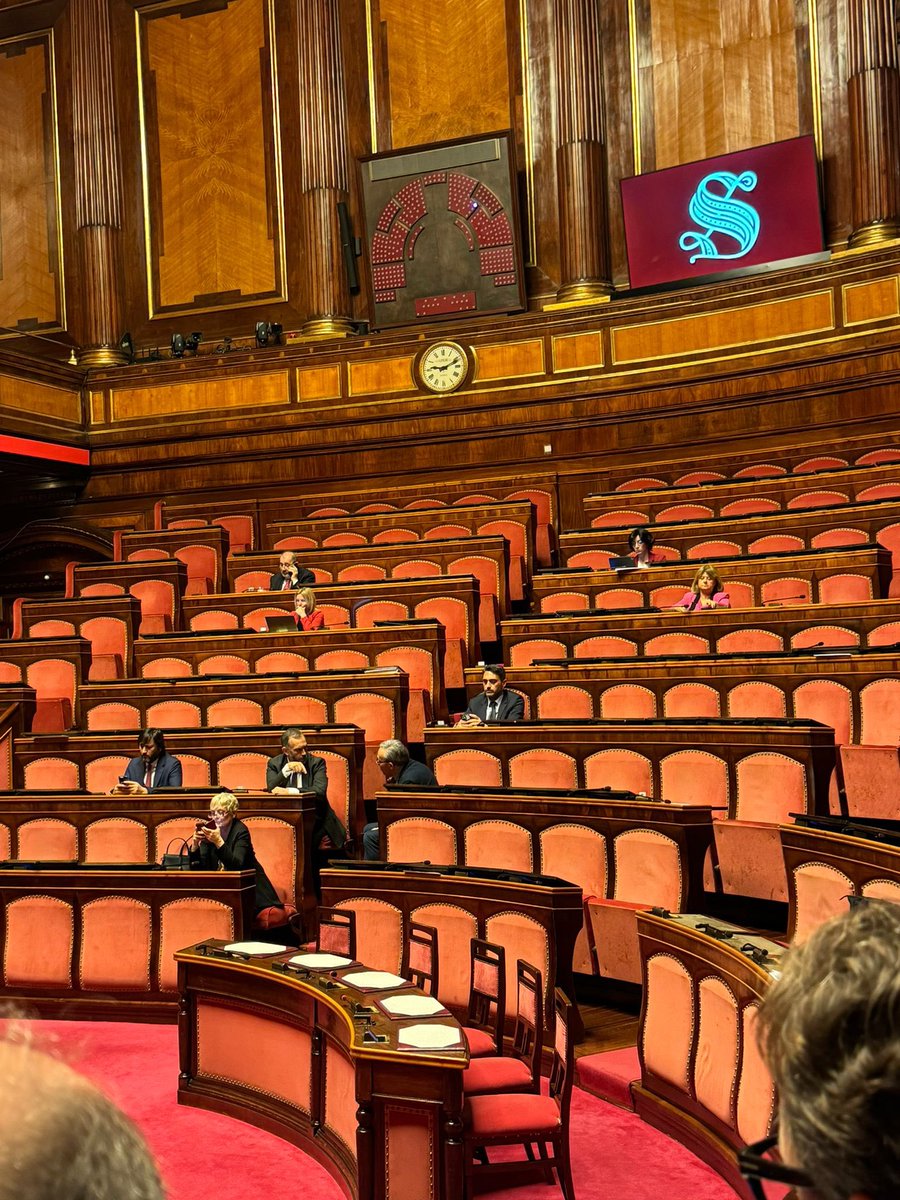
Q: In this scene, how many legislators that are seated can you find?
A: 9